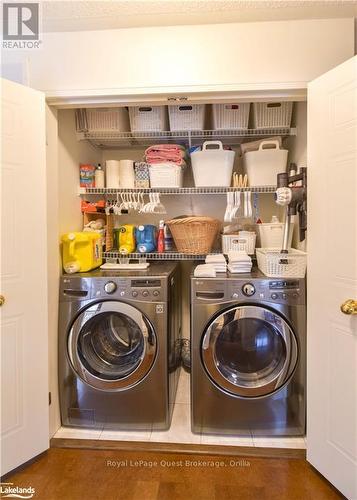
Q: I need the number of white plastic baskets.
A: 11